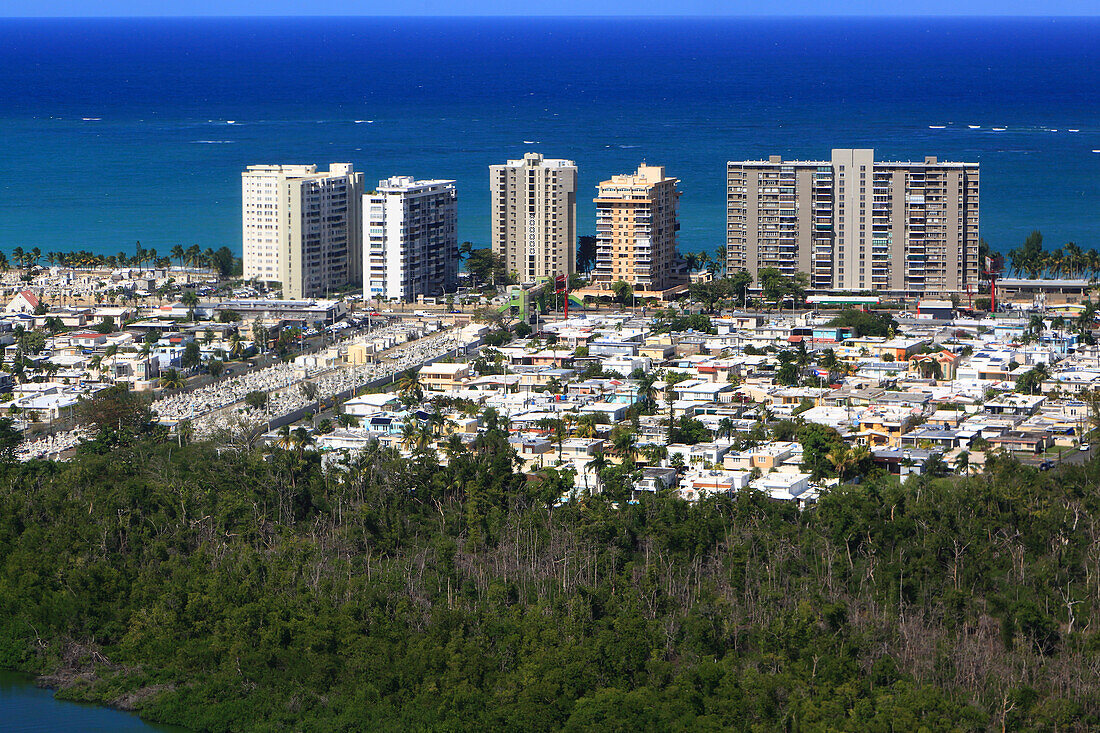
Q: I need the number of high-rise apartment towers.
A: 5